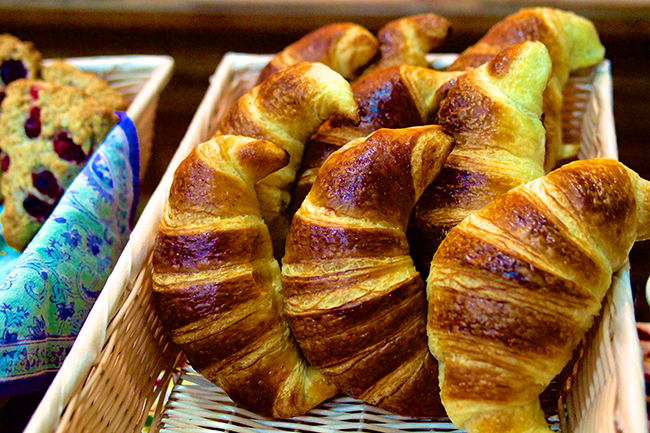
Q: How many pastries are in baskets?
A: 12